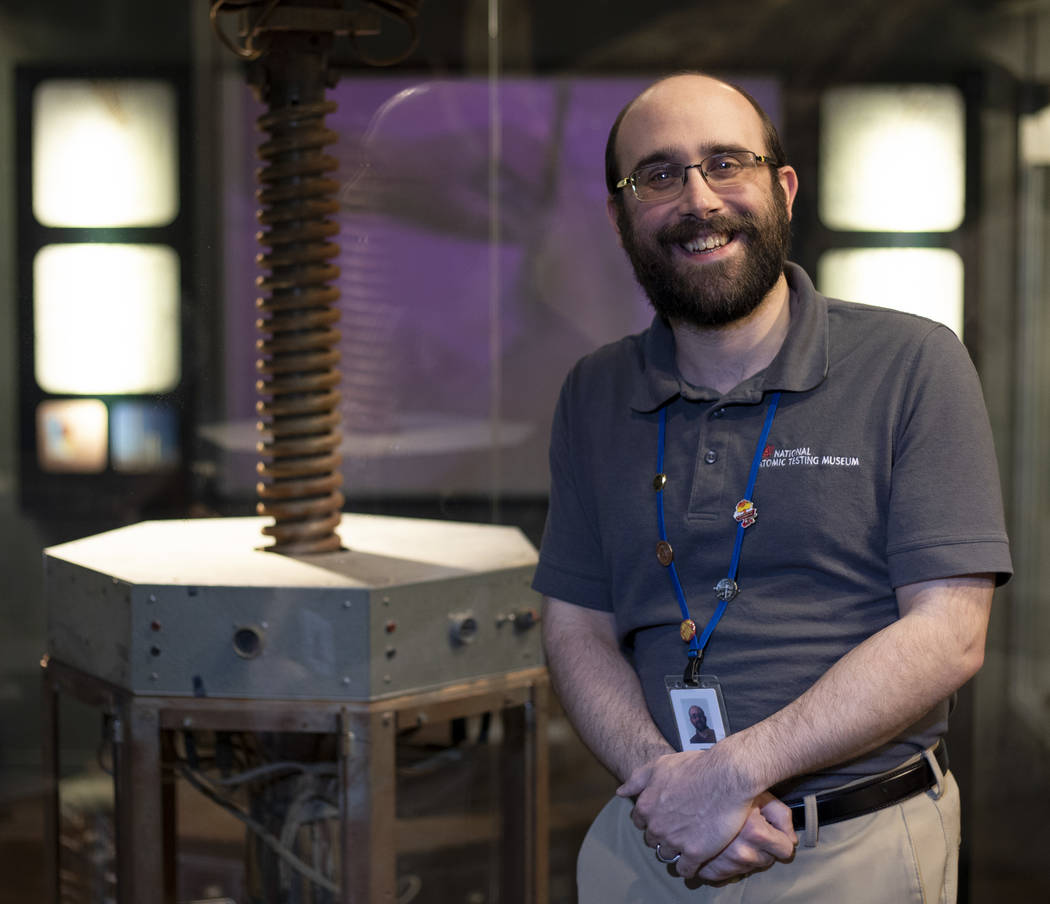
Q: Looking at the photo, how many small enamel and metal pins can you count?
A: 5